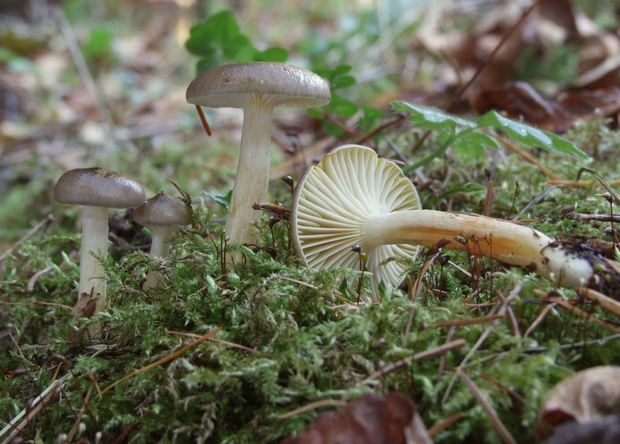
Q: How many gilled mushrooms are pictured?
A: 4